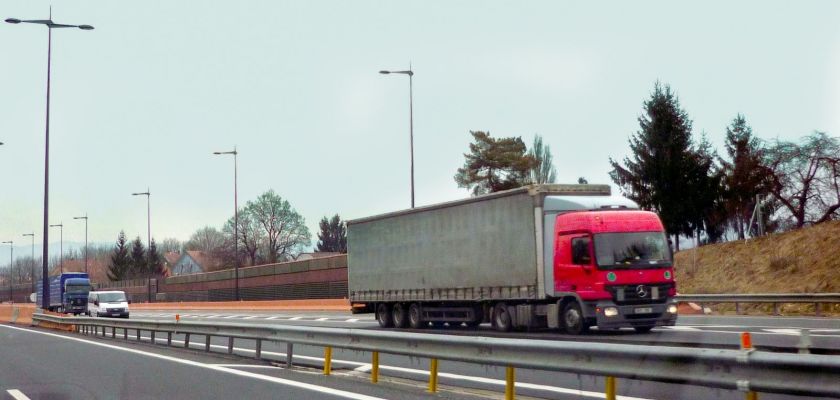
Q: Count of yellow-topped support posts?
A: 6